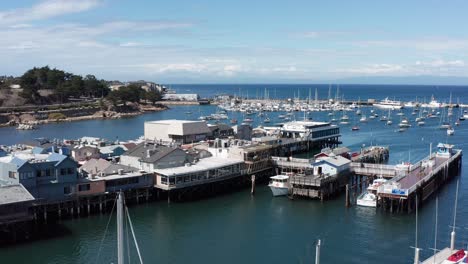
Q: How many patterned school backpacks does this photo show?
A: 0